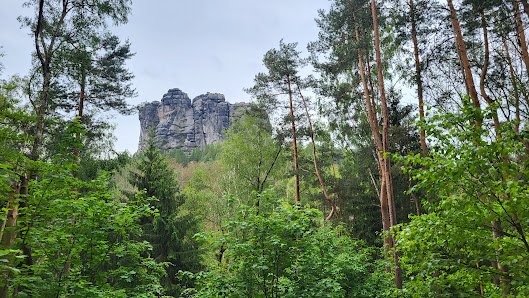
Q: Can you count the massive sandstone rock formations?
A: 1